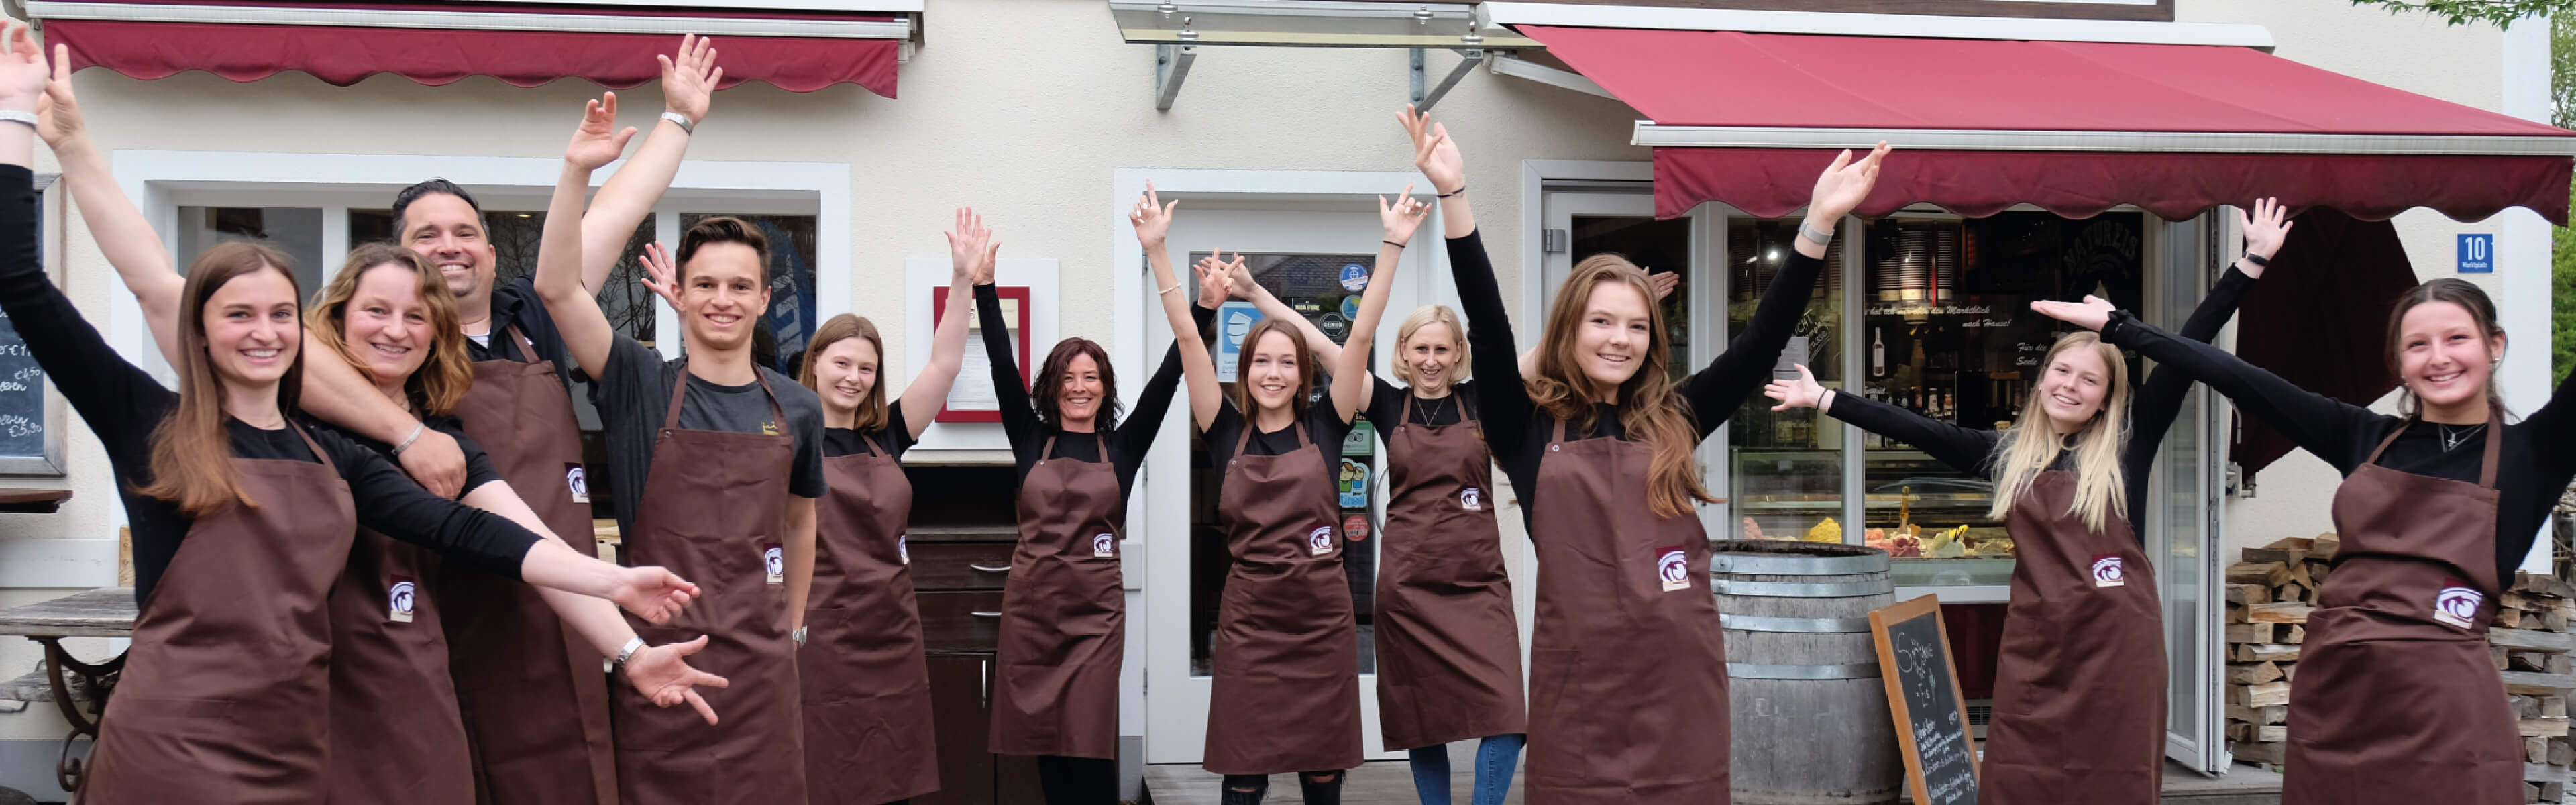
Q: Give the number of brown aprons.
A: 11